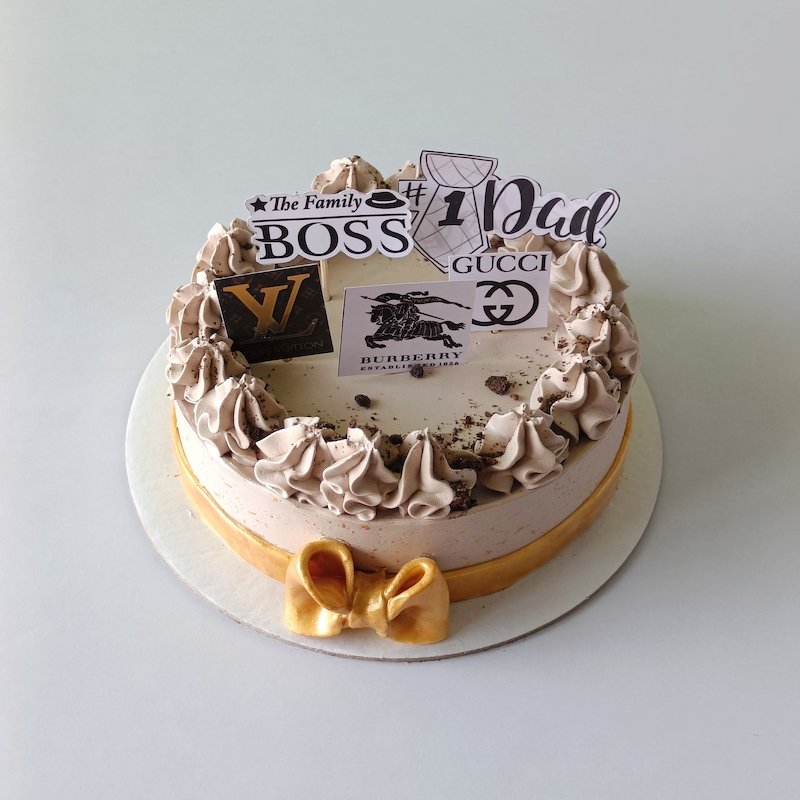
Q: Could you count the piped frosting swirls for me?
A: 14